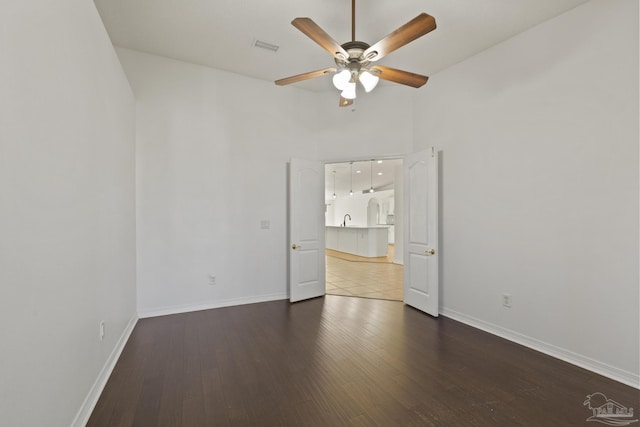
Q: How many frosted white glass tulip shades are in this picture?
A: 3